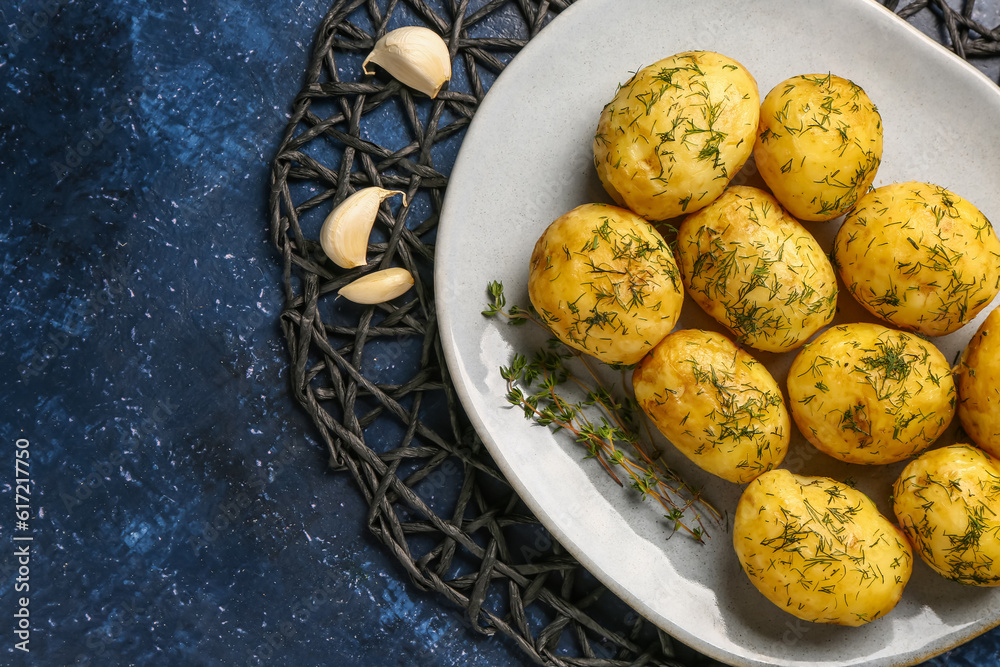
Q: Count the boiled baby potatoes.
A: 10